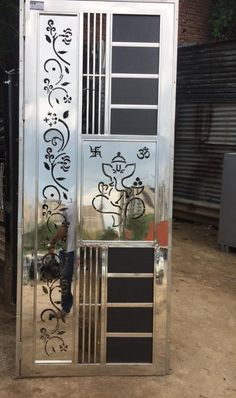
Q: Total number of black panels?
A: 8